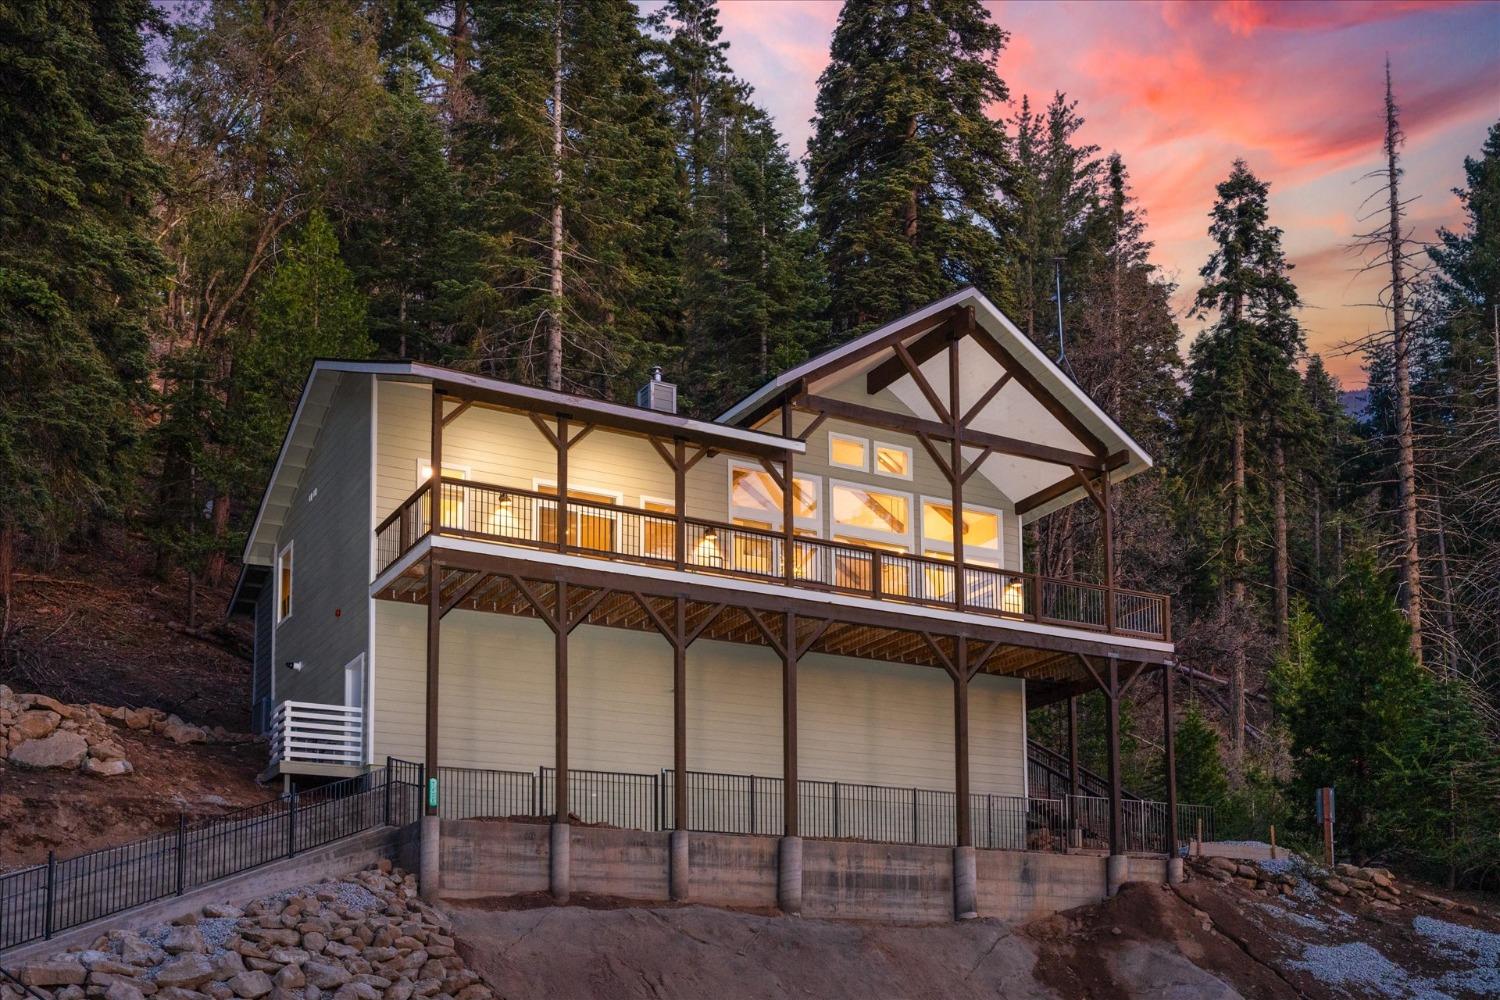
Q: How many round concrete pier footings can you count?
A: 7